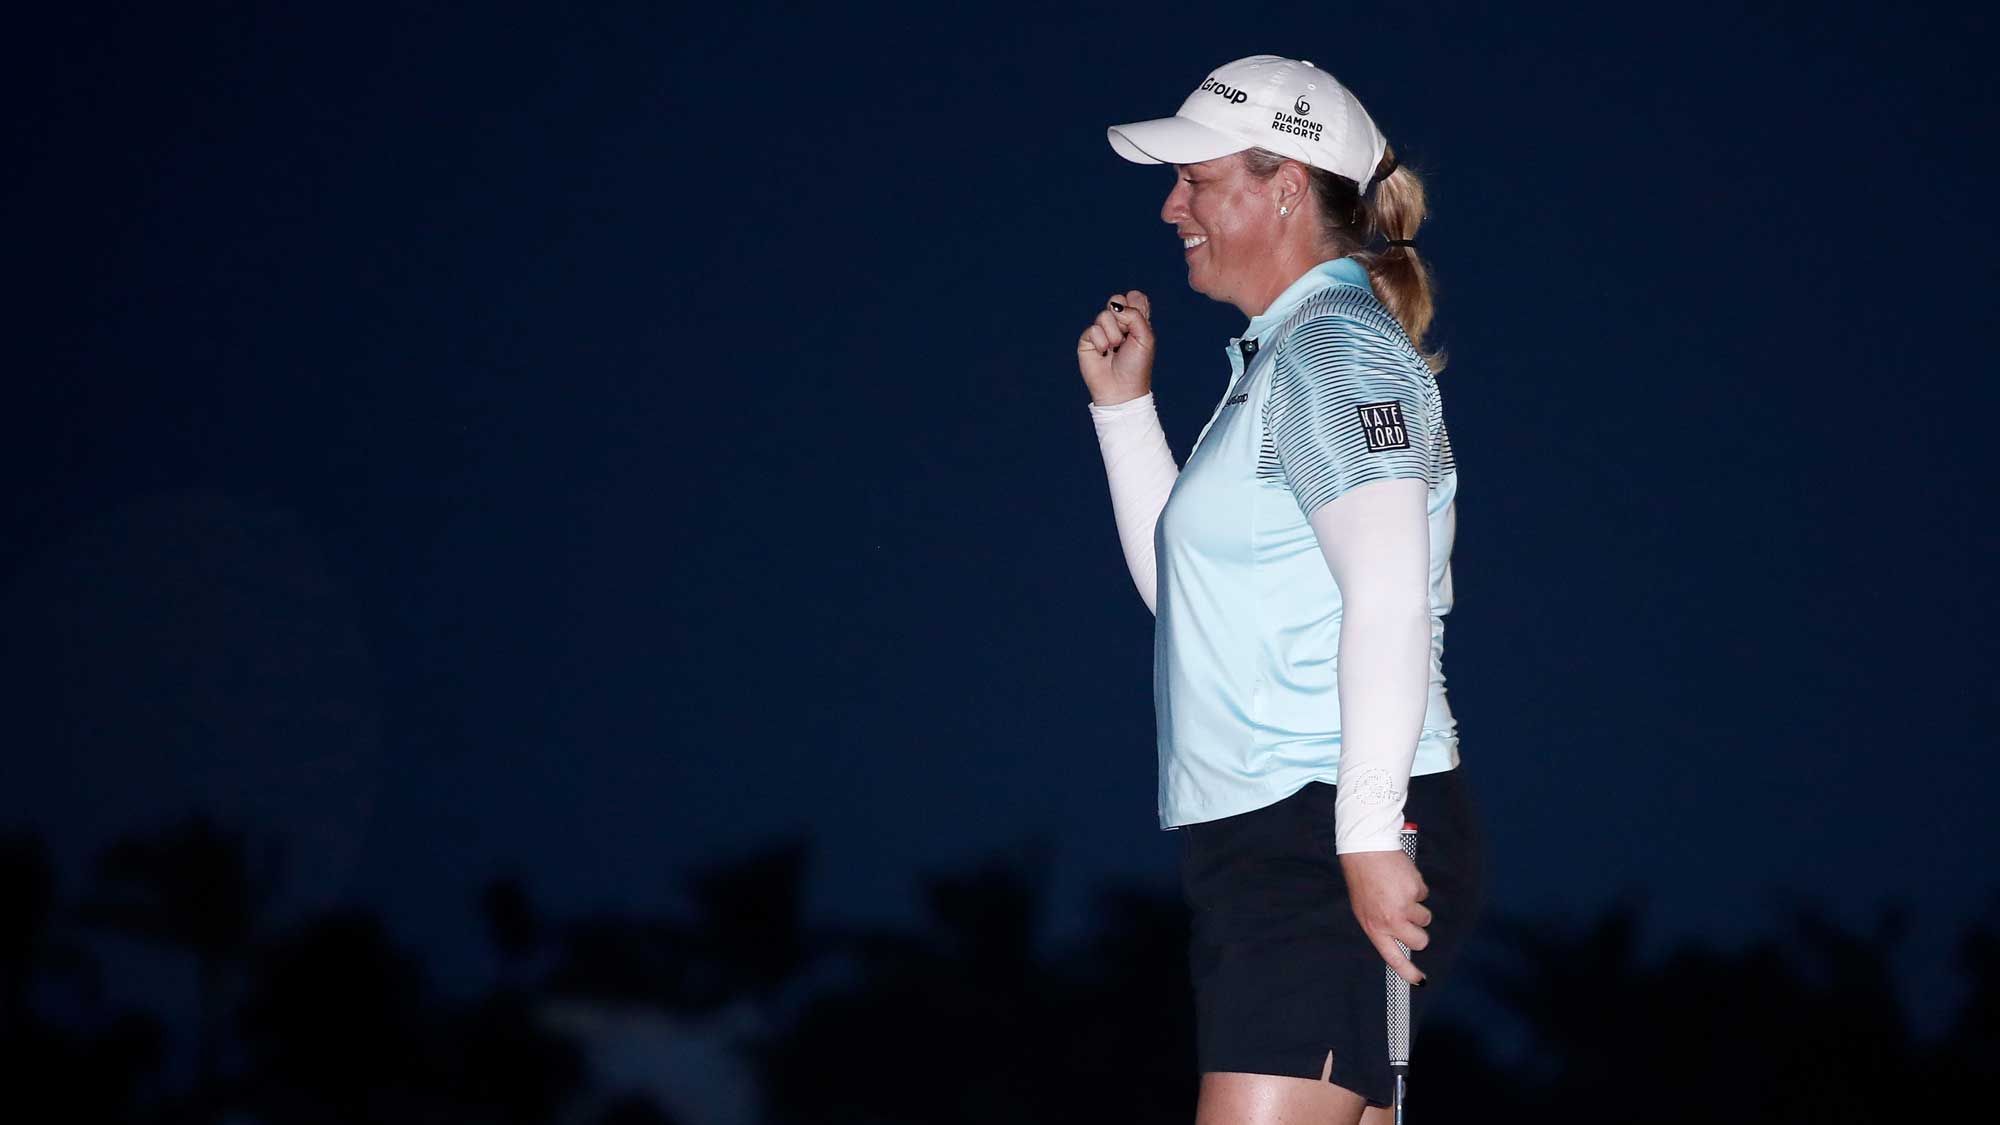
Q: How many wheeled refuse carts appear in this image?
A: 0